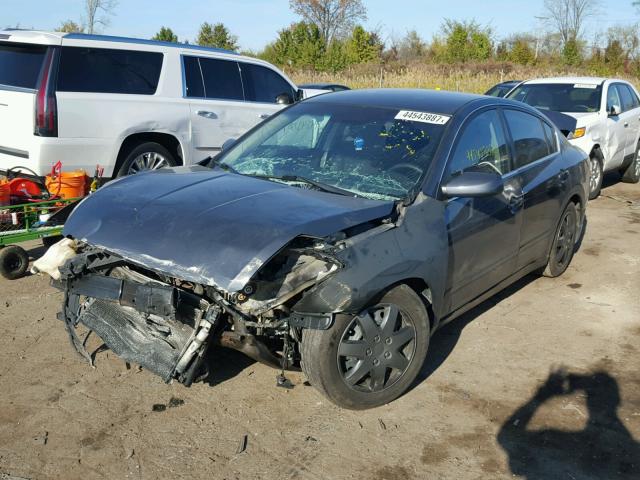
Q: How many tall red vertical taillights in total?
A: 1